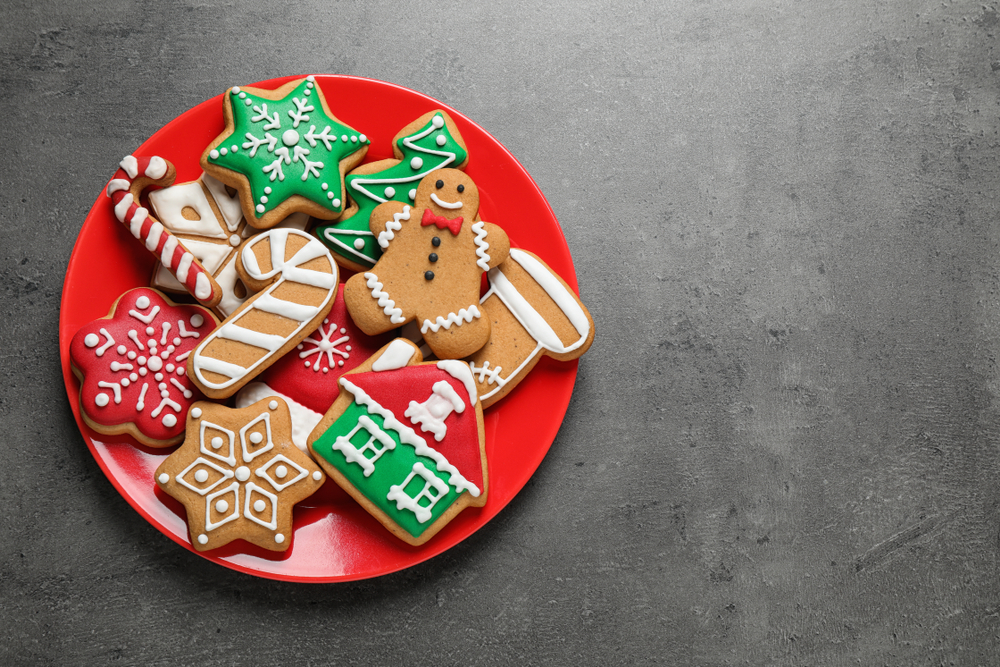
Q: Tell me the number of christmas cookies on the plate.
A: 11